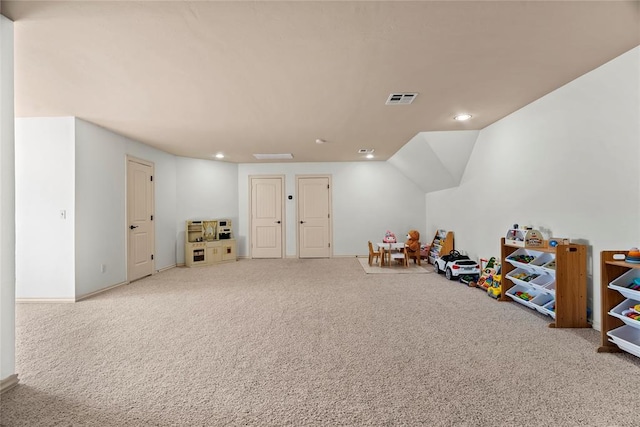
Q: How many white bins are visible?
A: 12